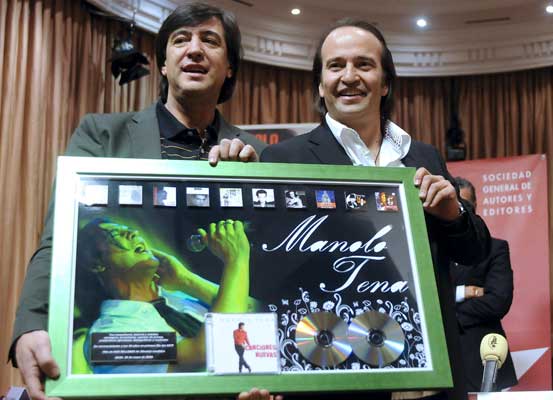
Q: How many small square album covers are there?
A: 10